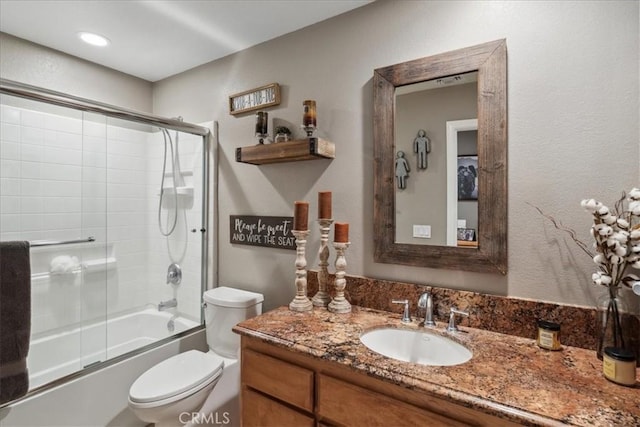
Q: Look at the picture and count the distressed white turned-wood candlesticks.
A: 3